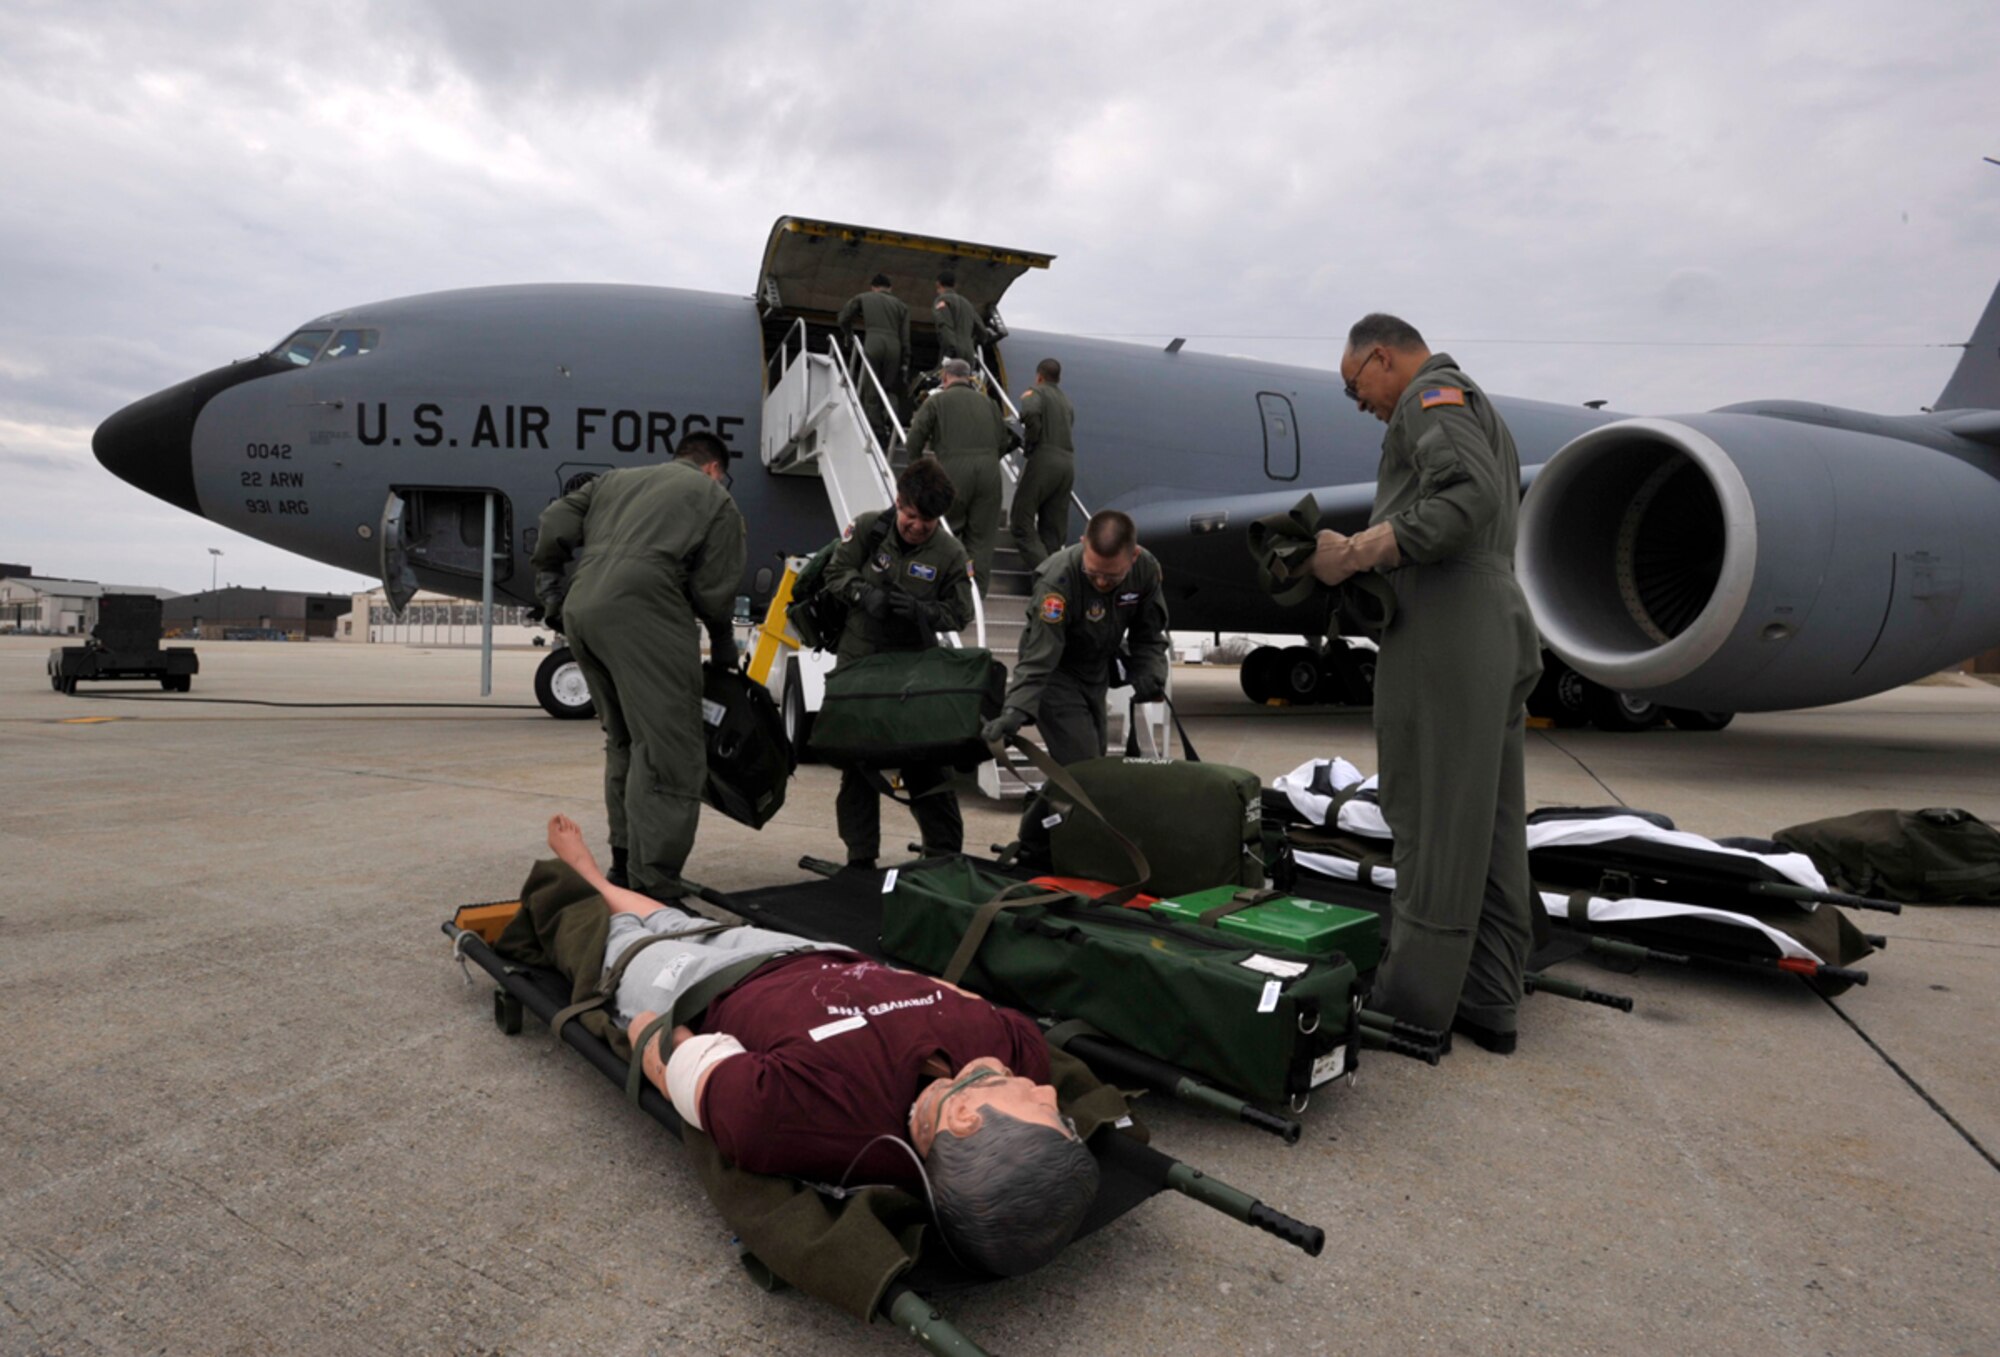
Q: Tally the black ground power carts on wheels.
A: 1